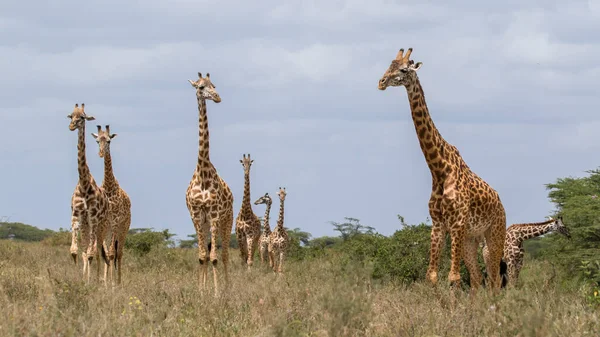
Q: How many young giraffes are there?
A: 3